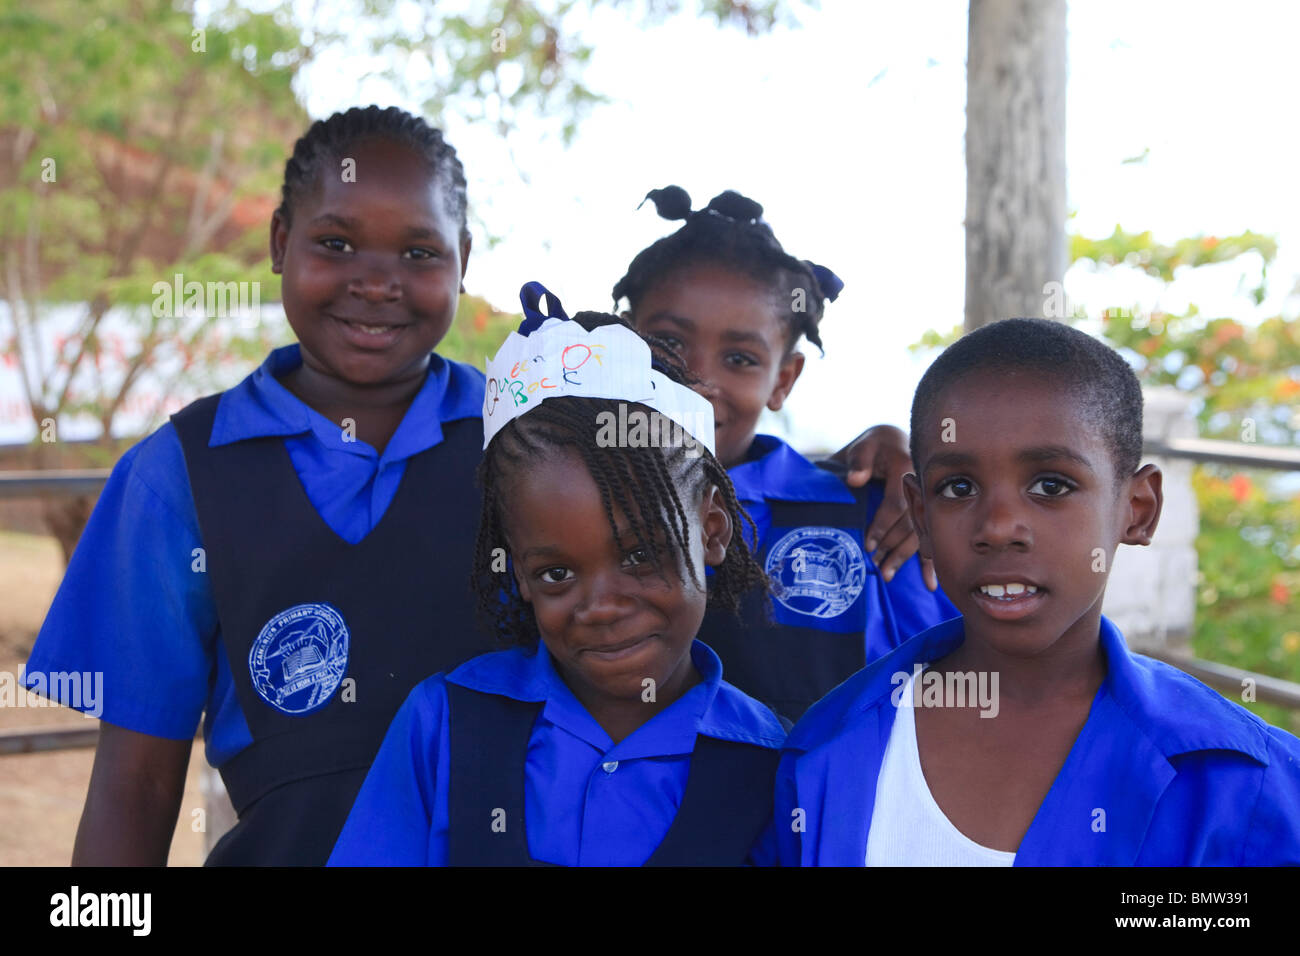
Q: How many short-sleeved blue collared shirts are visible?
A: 4